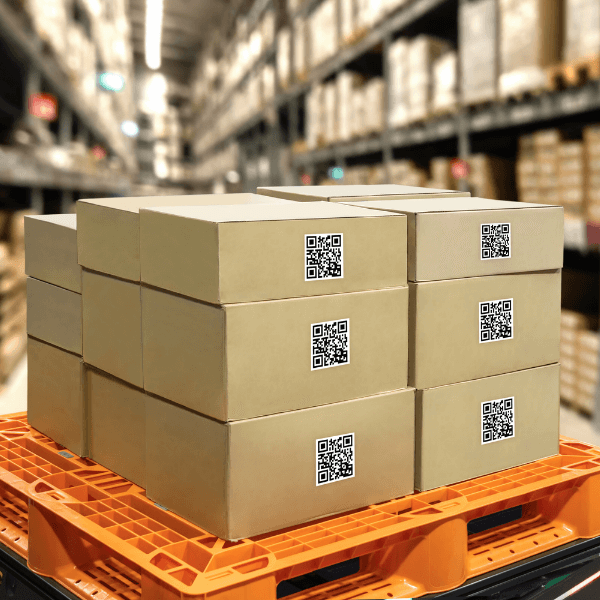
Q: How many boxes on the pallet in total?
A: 13